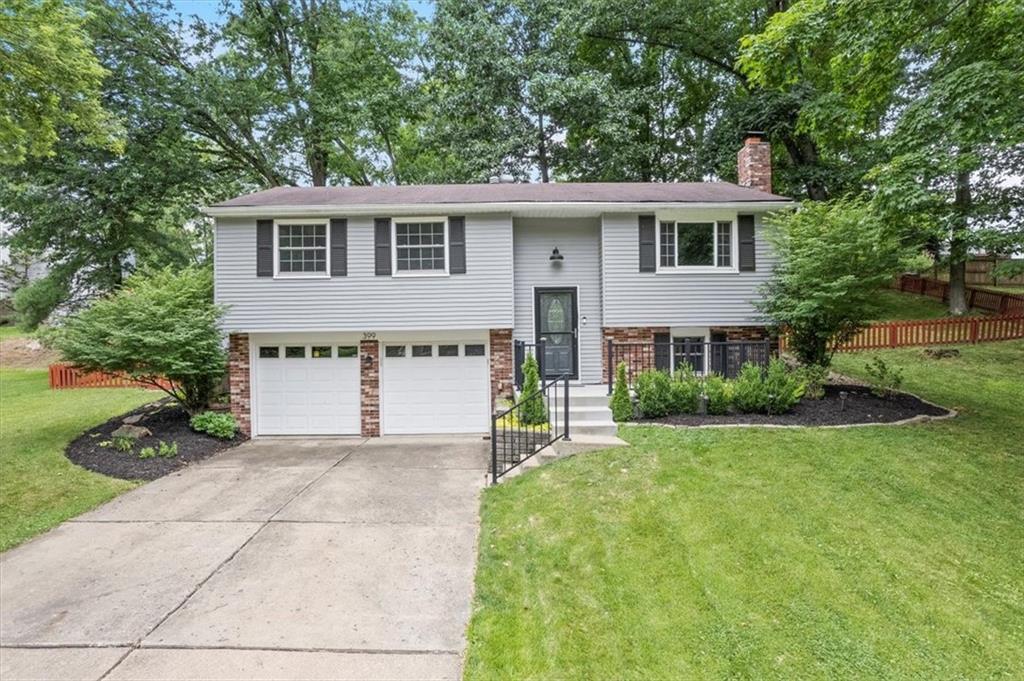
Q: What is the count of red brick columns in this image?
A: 3